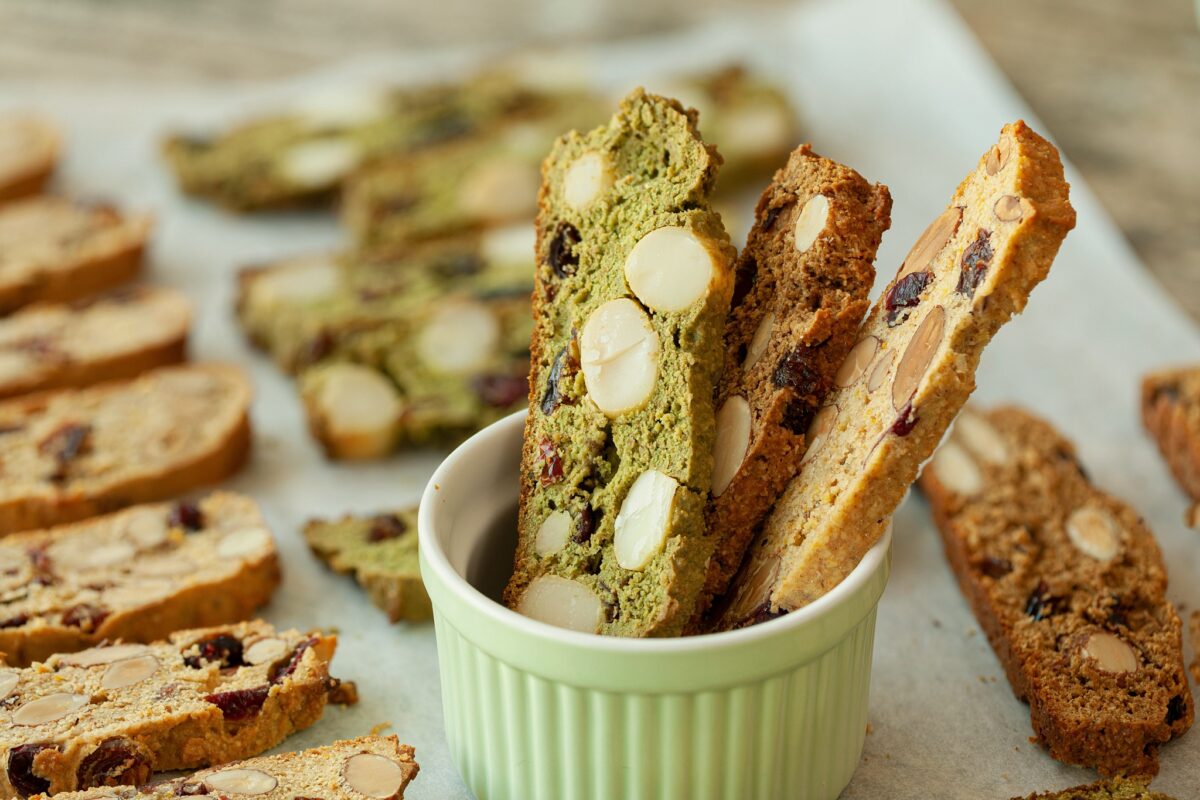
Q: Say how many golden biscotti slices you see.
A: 8